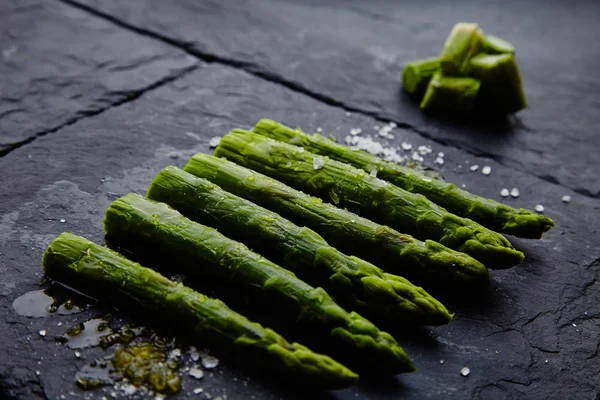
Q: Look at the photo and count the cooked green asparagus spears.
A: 6